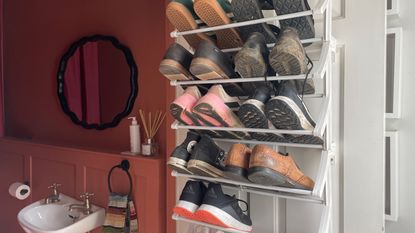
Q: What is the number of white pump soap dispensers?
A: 1